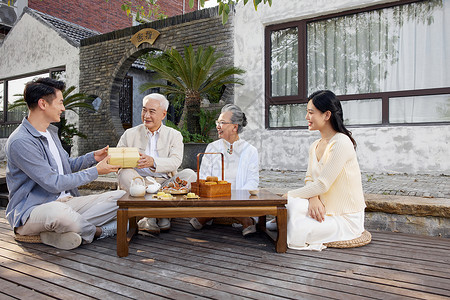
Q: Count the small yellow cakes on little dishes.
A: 3